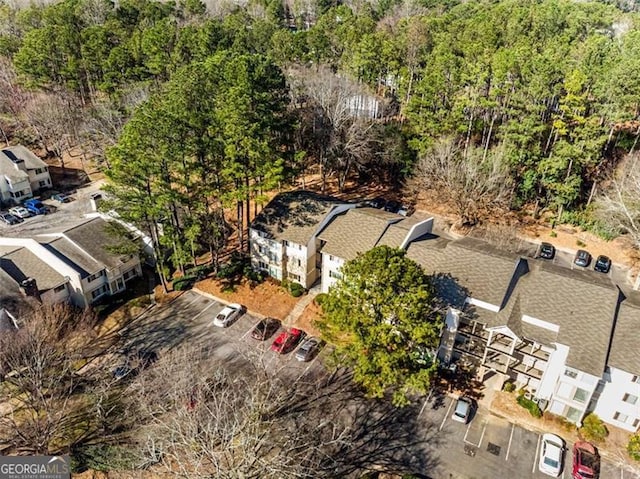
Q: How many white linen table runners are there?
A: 0